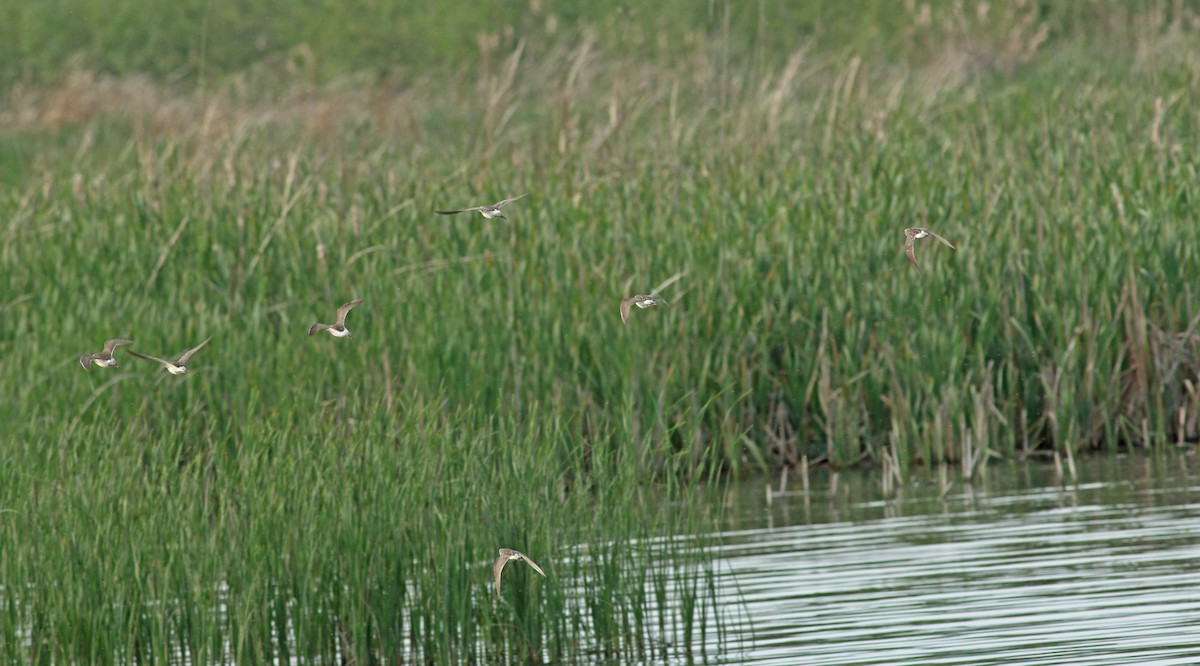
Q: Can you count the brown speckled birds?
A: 7